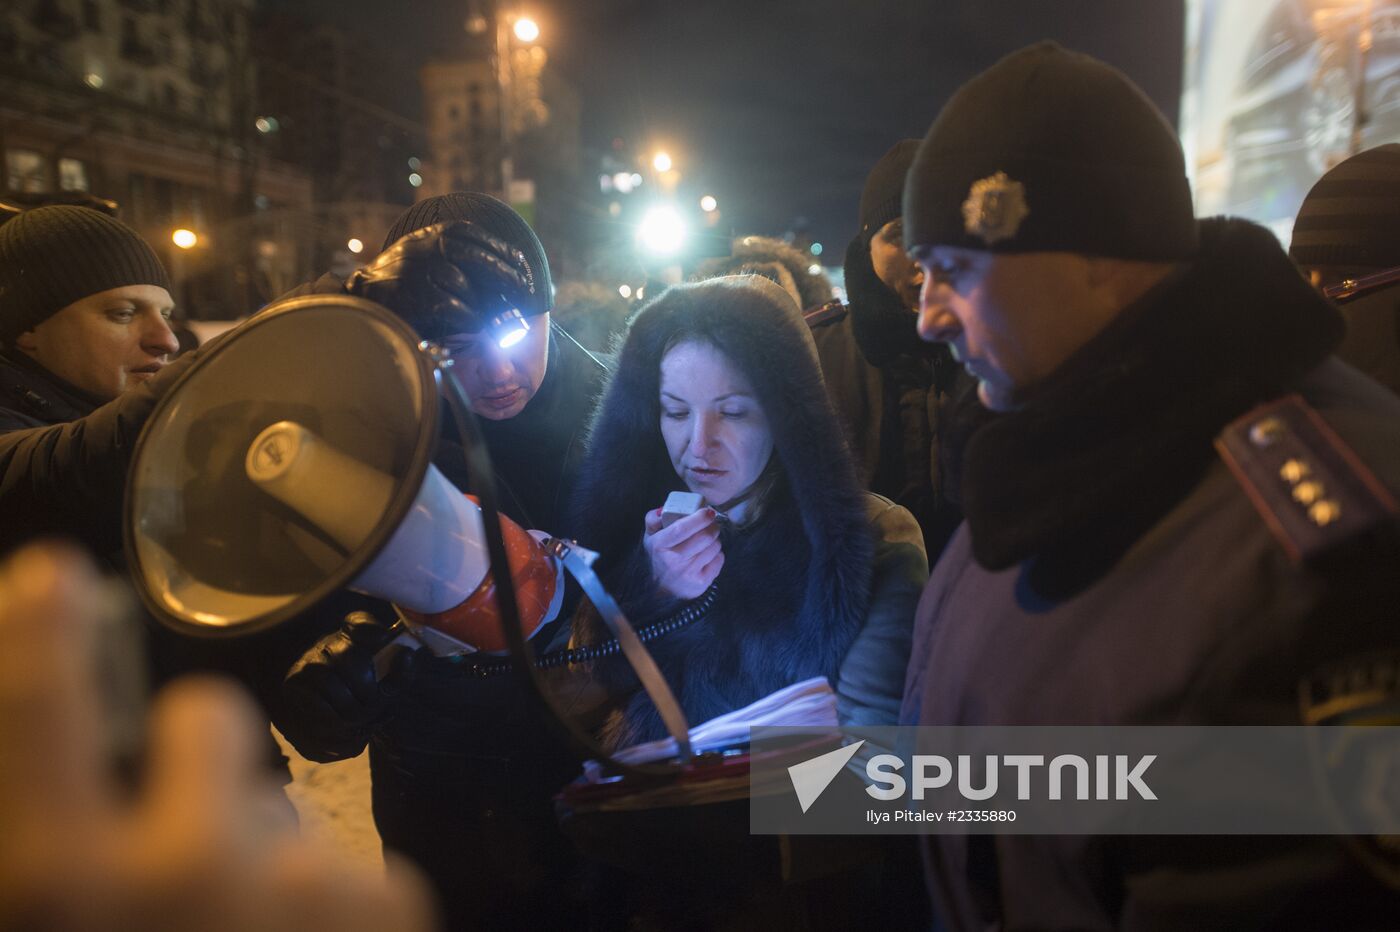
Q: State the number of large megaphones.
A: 1